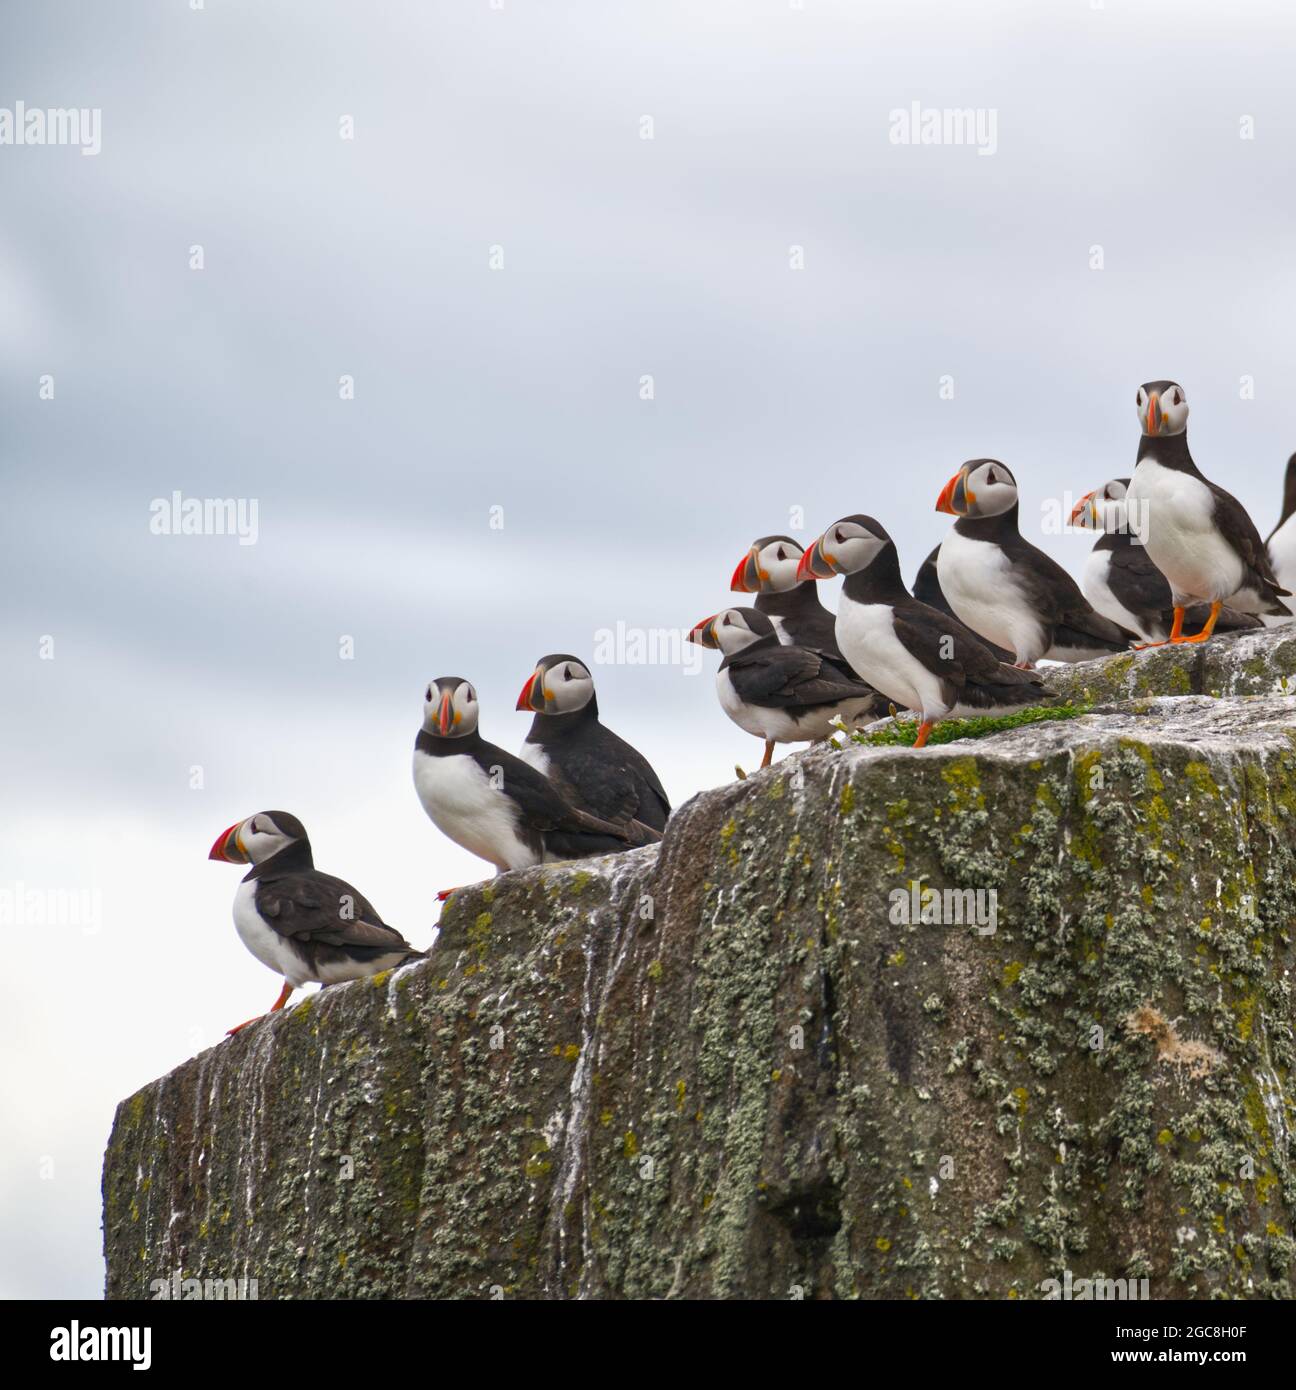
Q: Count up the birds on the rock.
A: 11